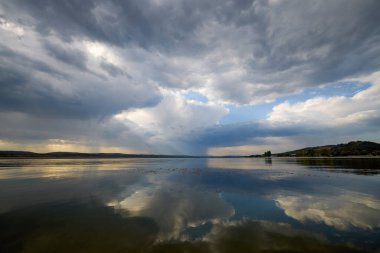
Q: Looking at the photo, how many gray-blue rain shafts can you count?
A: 1